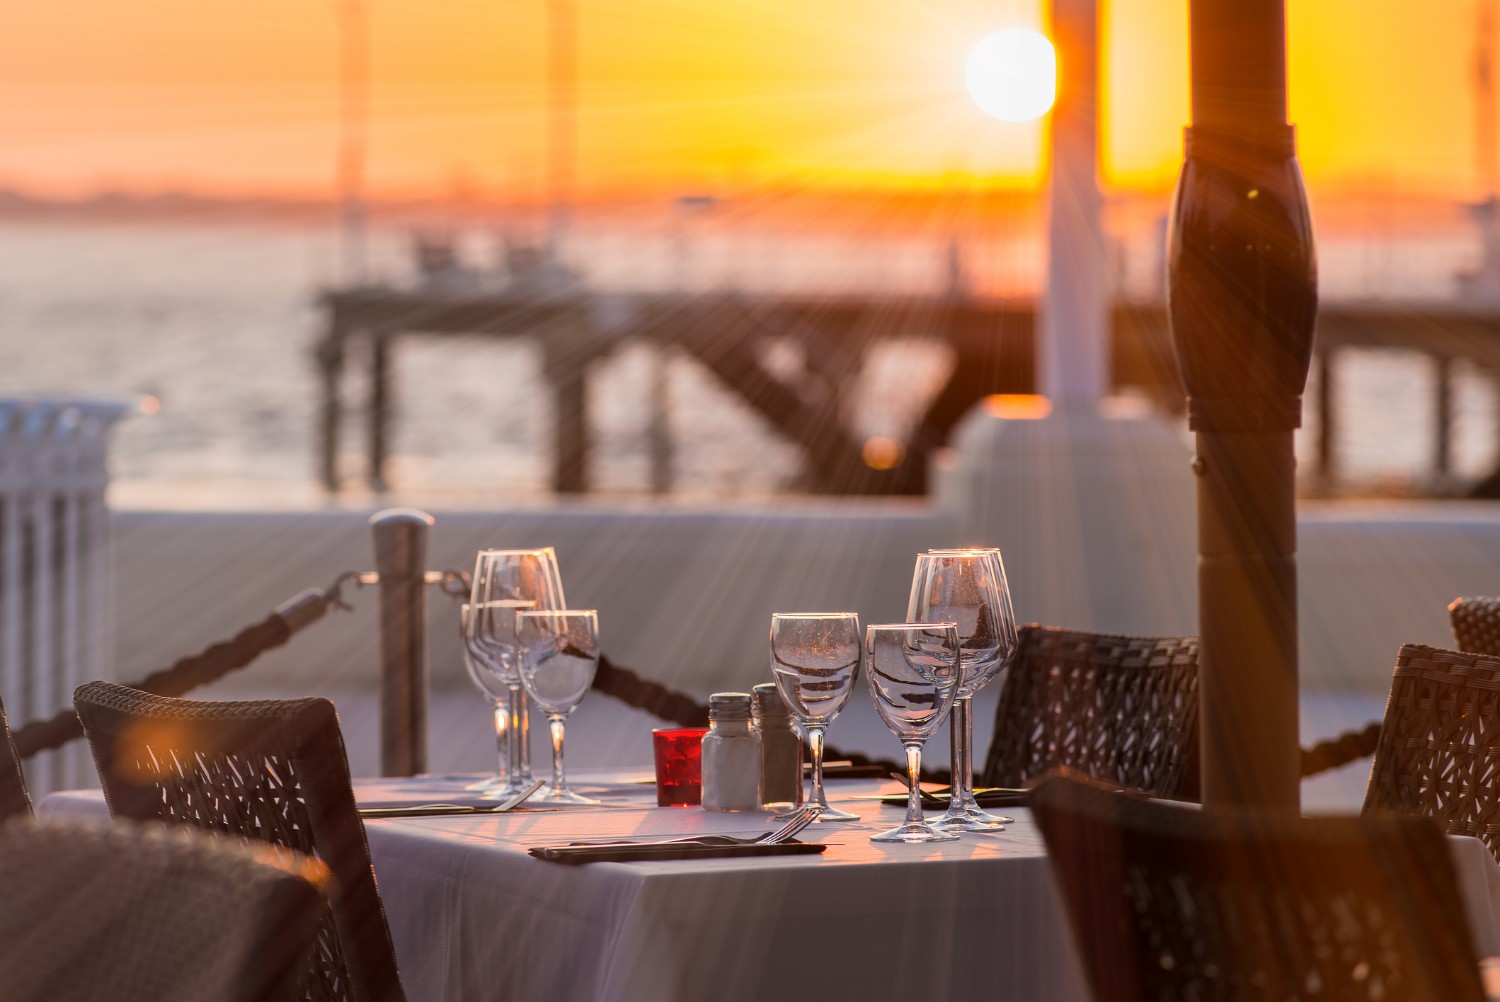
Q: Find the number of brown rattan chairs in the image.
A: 7